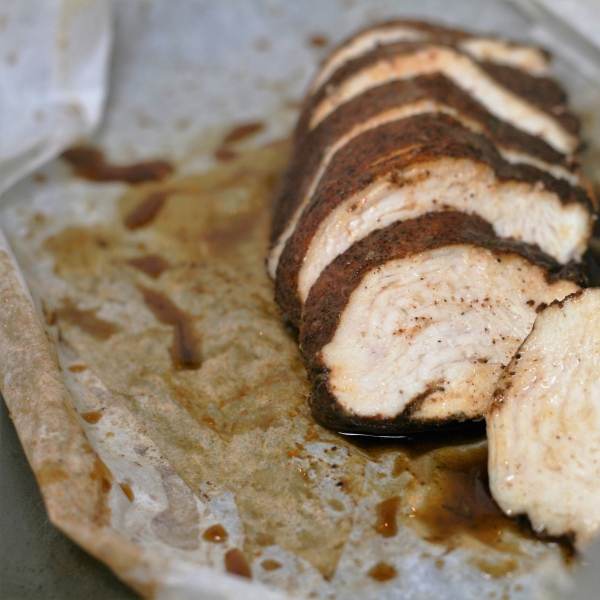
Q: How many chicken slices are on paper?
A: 6